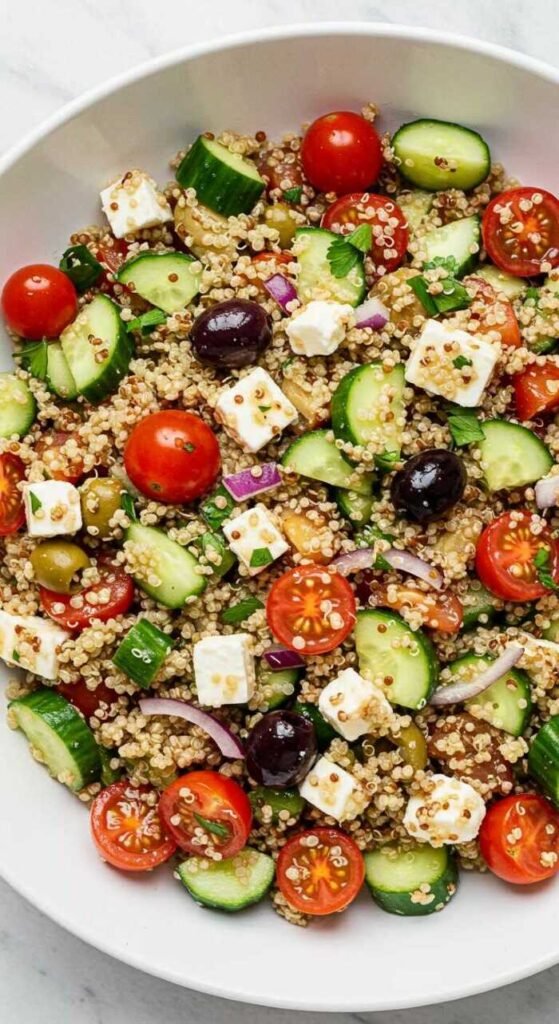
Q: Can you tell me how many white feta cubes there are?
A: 11